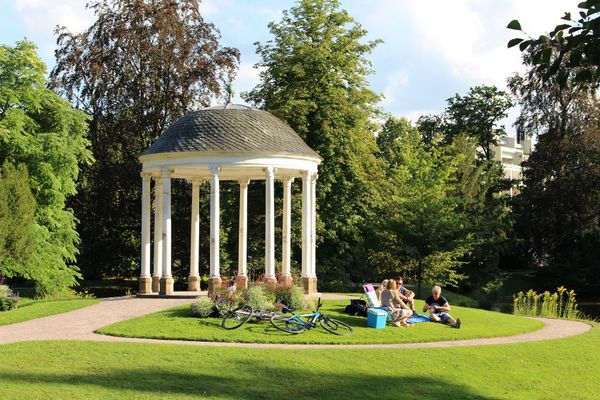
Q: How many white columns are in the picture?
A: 10